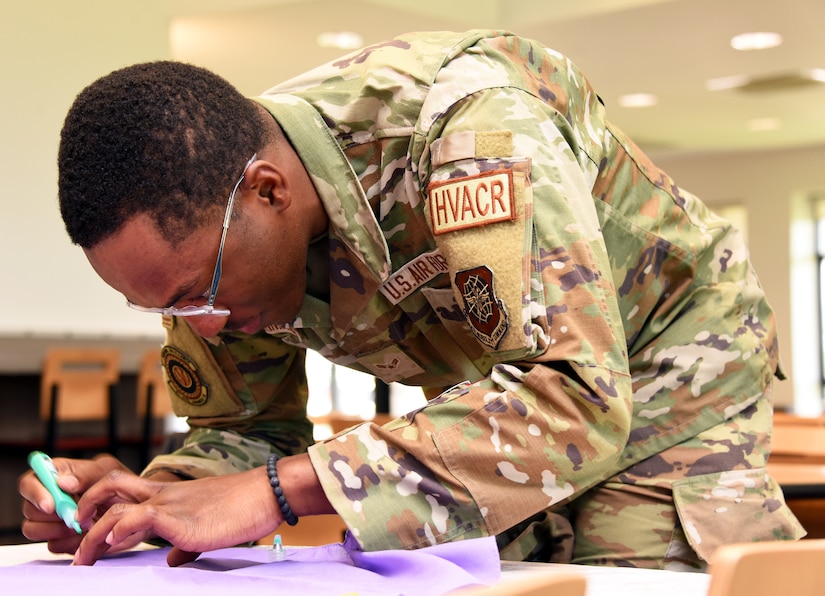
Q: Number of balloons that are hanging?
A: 0